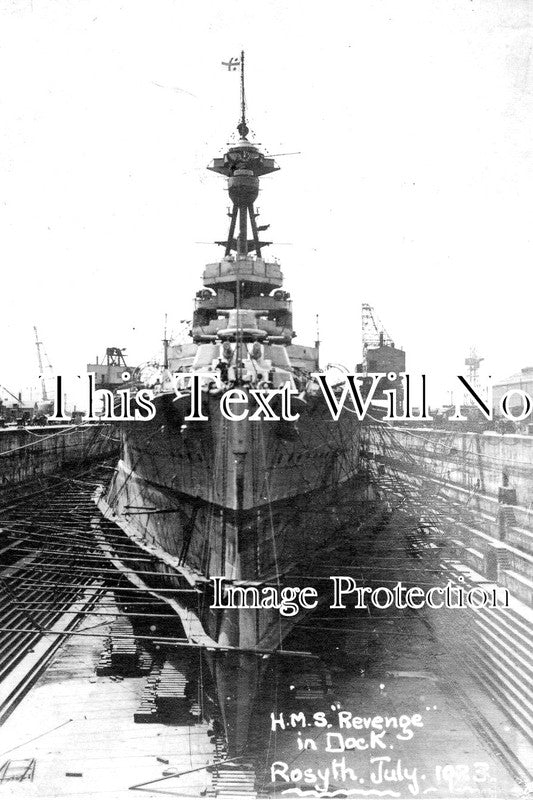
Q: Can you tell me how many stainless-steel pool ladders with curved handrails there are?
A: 0